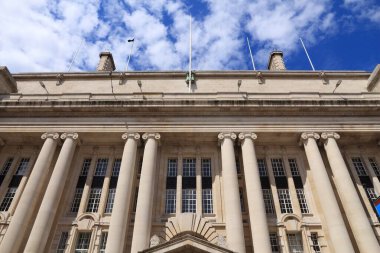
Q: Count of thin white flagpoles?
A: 5